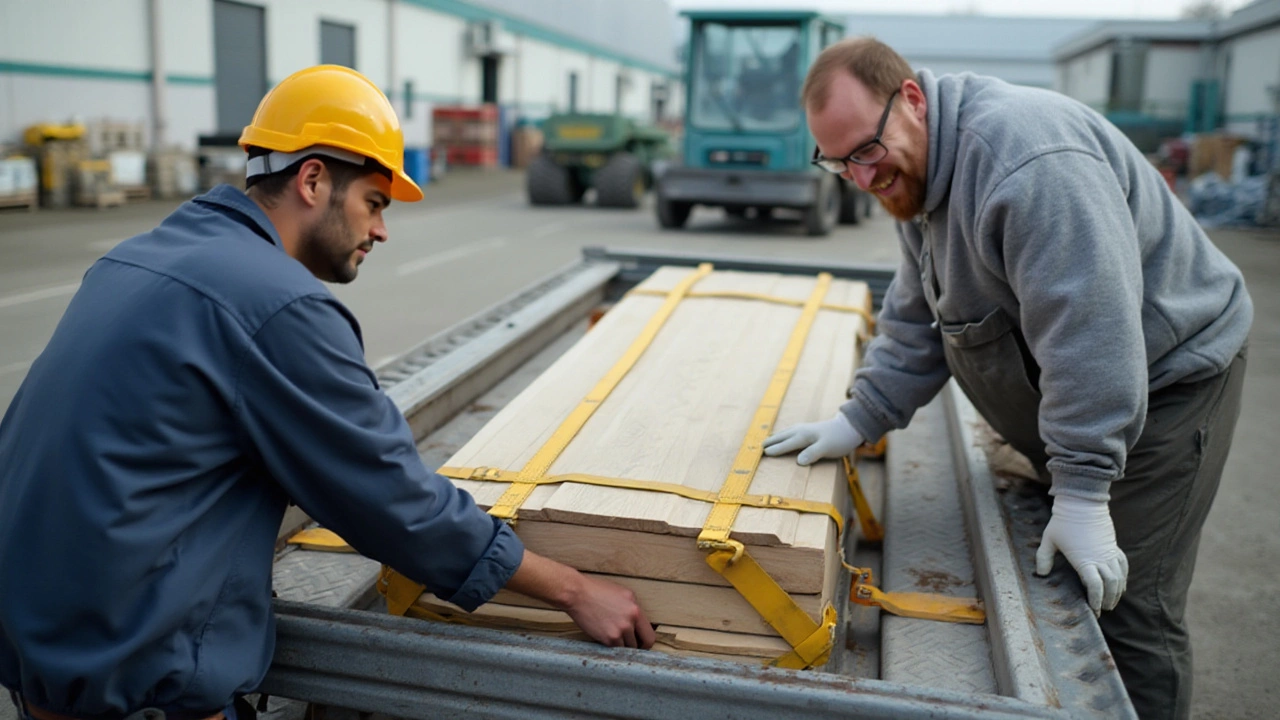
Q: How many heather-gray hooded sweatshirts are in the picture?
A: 1